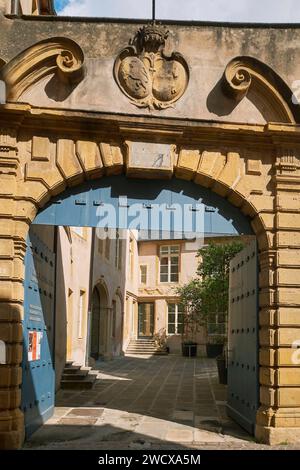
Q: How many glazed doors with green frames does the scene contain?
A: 1